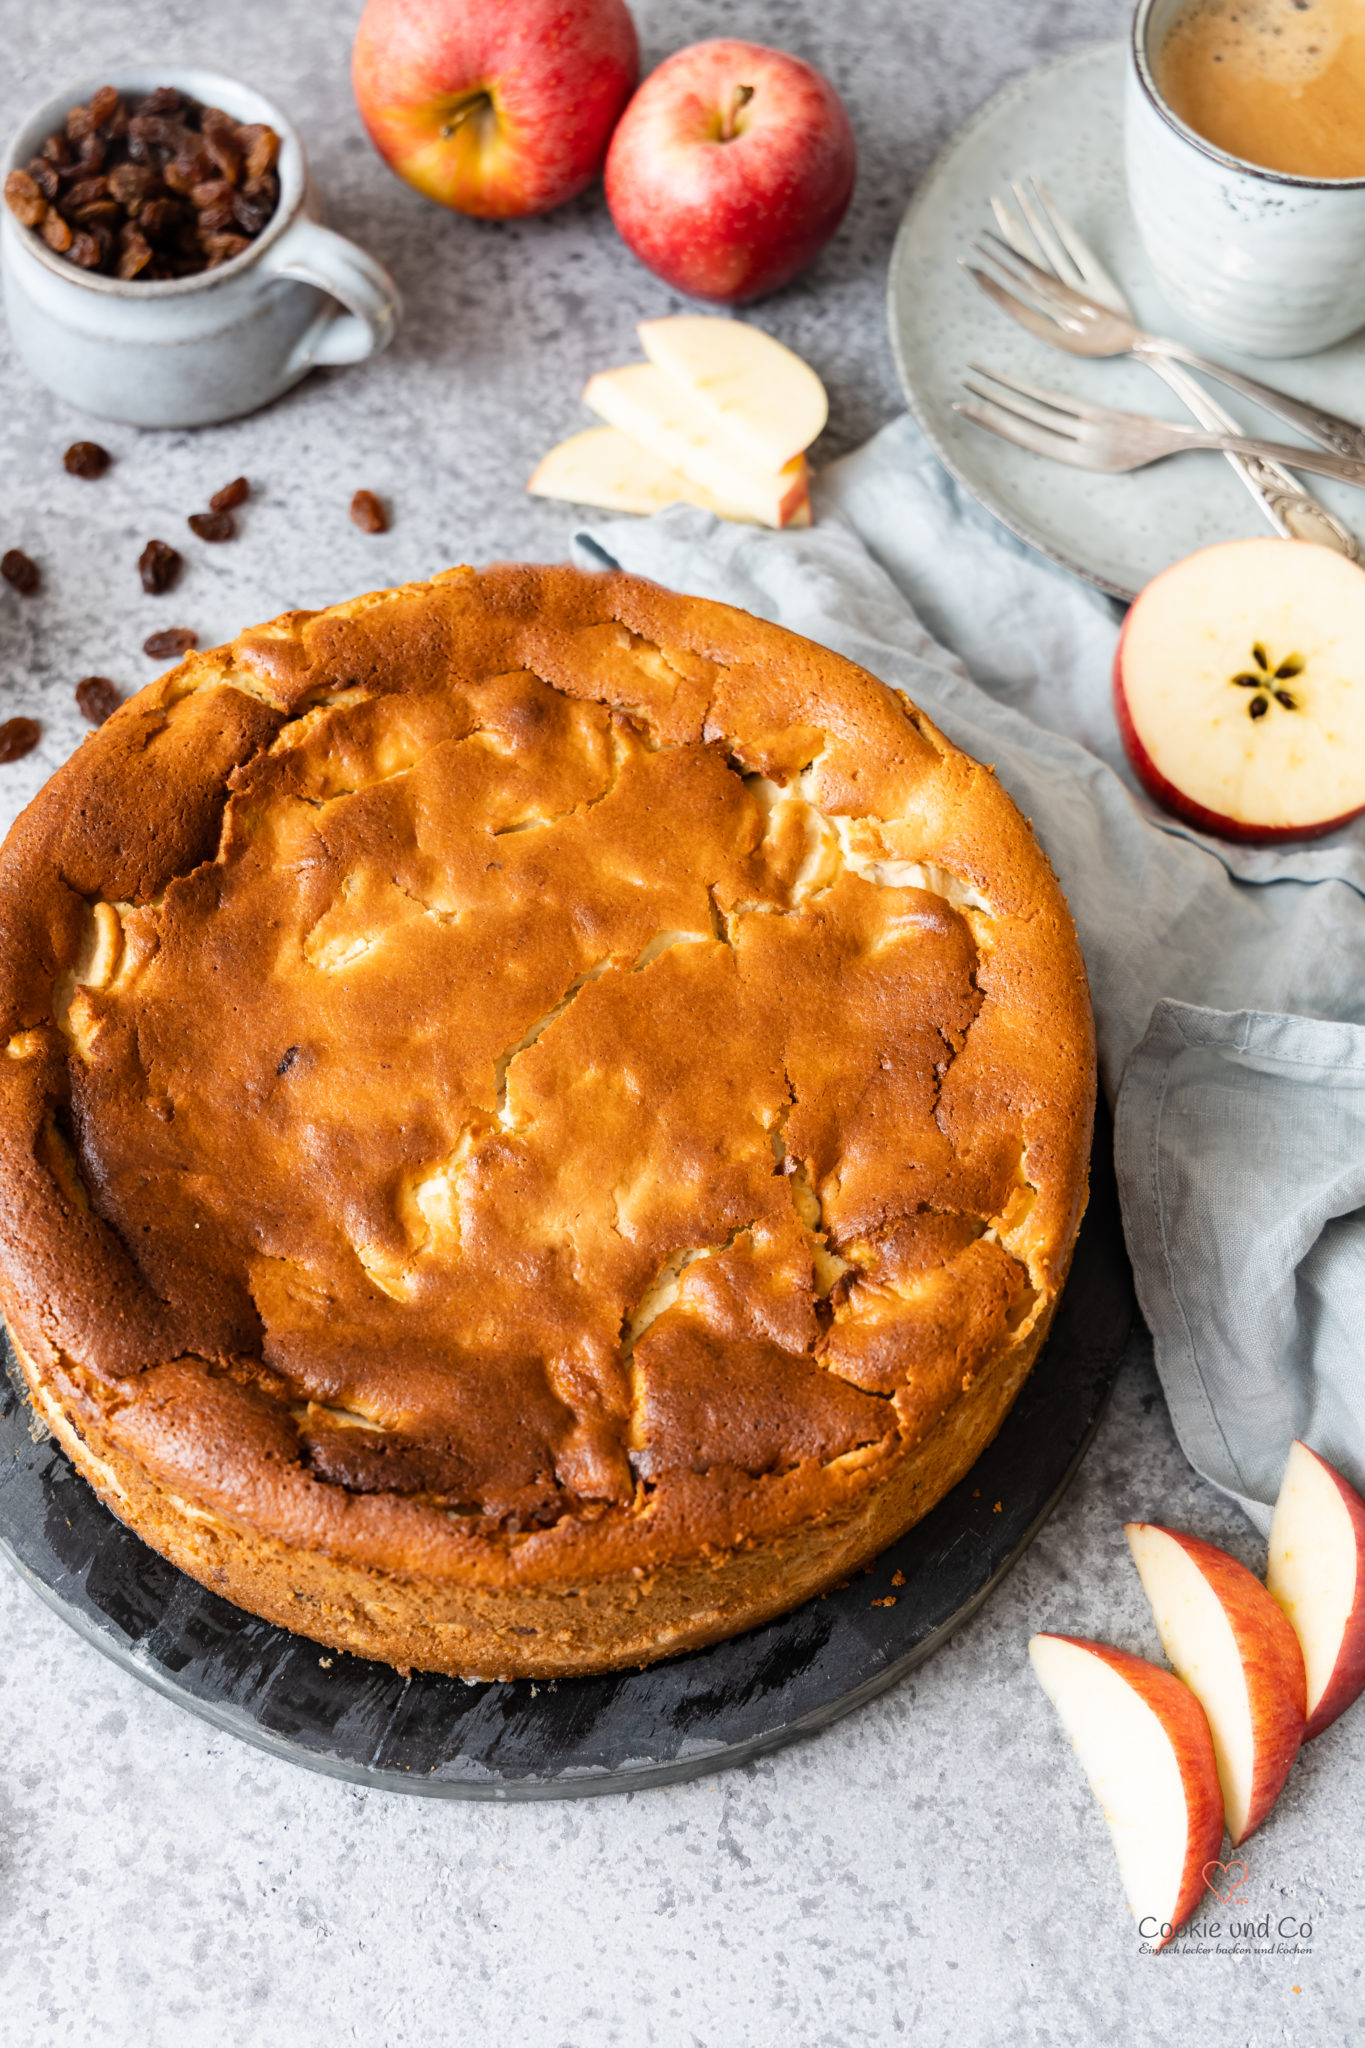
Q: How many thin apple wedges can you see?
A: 6